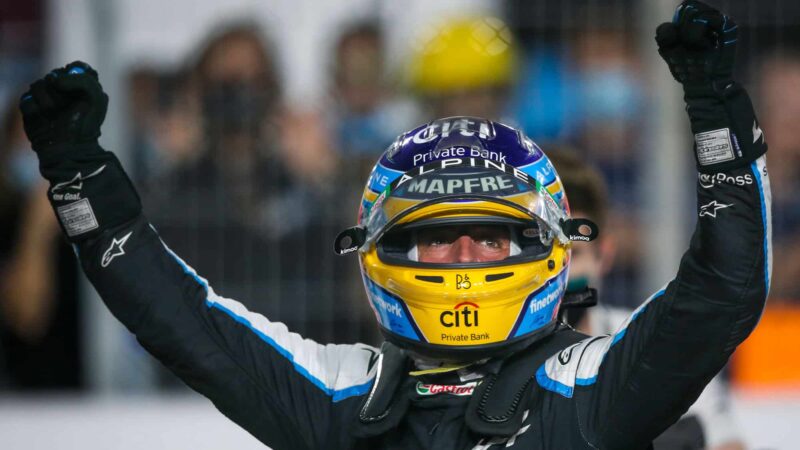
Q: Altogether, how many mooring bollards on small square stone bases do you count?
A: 0